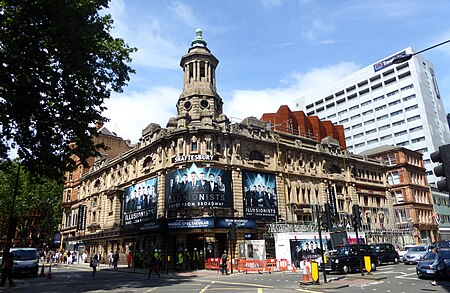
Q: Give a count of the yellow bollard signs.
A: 2